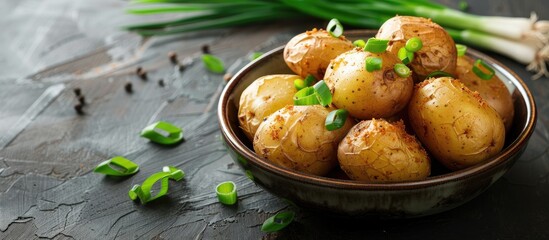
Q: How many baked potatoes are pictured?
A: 8